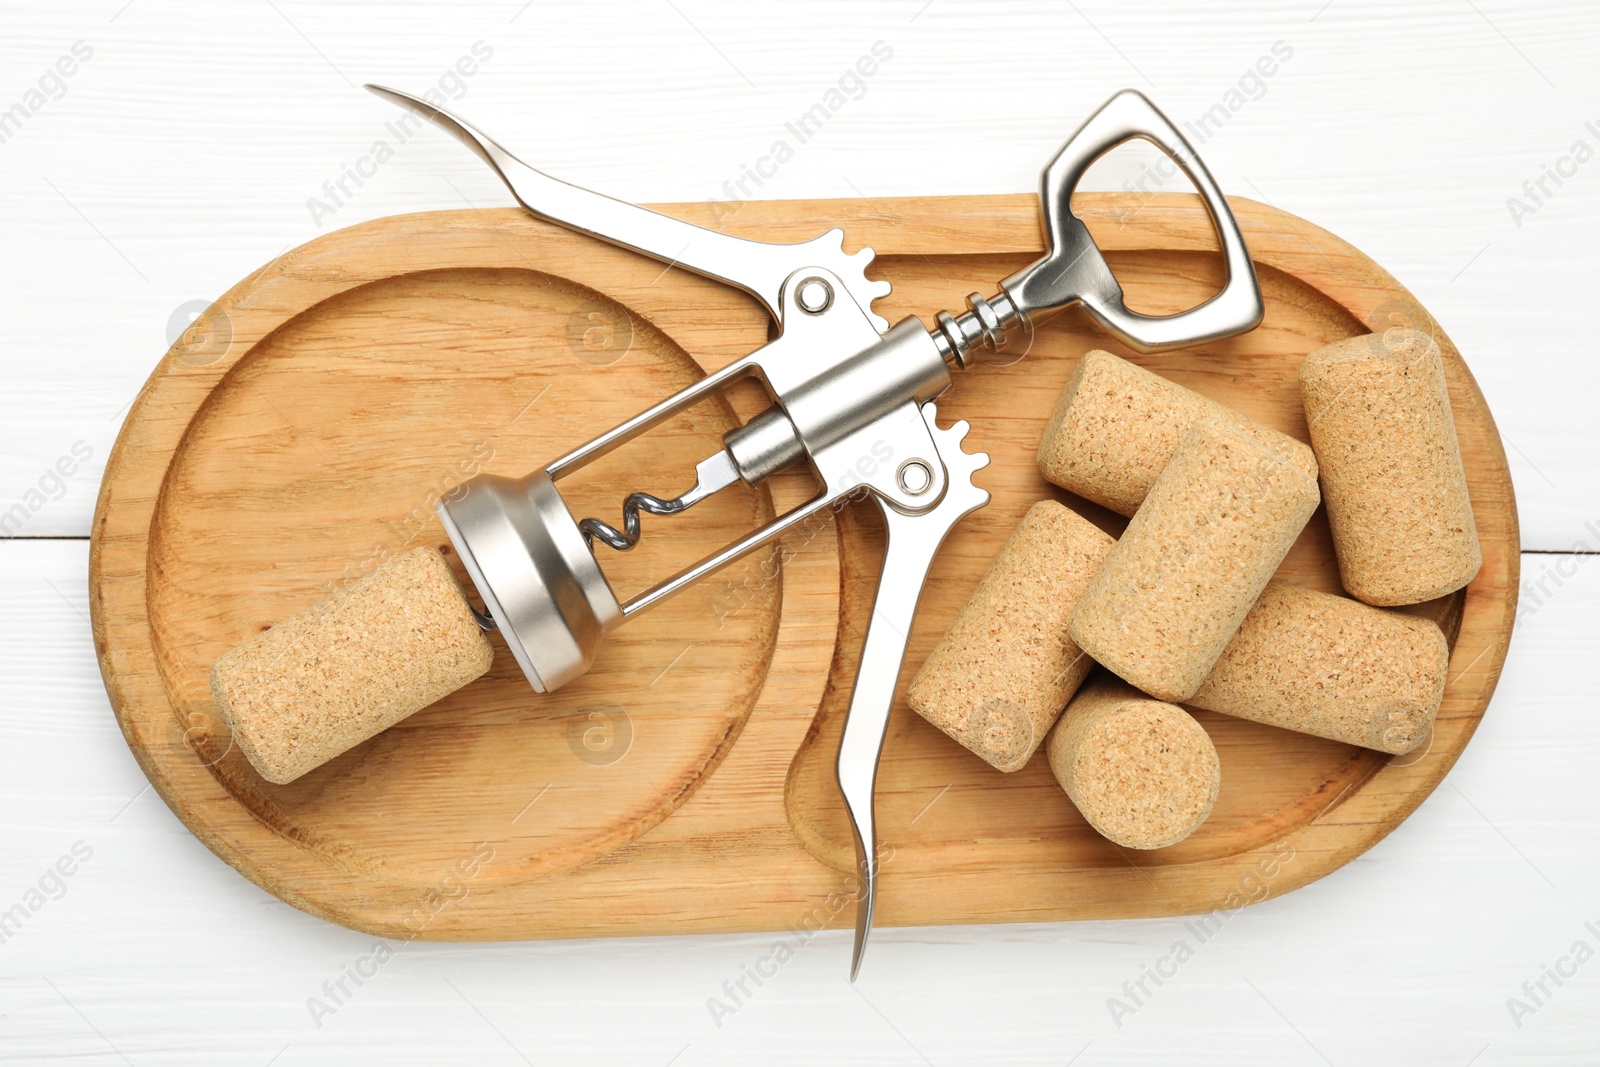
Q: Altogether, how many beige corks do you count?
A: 7